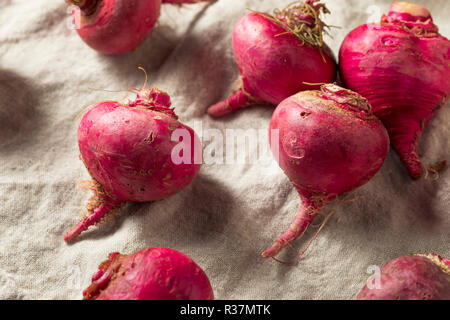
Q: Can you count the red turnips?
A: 7